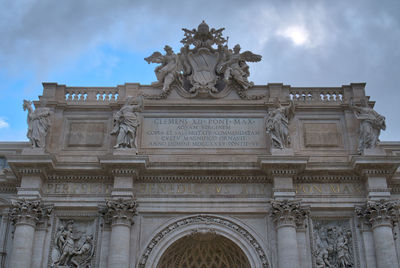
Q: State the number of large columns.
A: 4